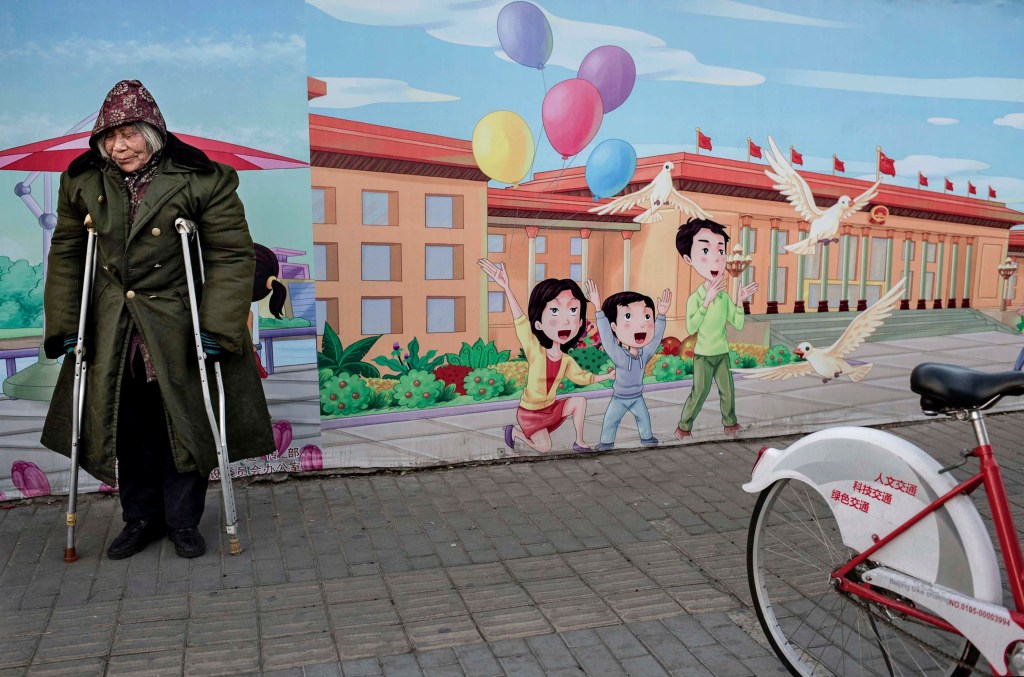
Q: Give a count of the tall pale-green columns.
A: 12